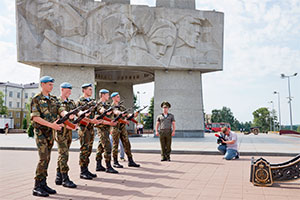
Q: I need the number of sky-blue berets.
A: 5